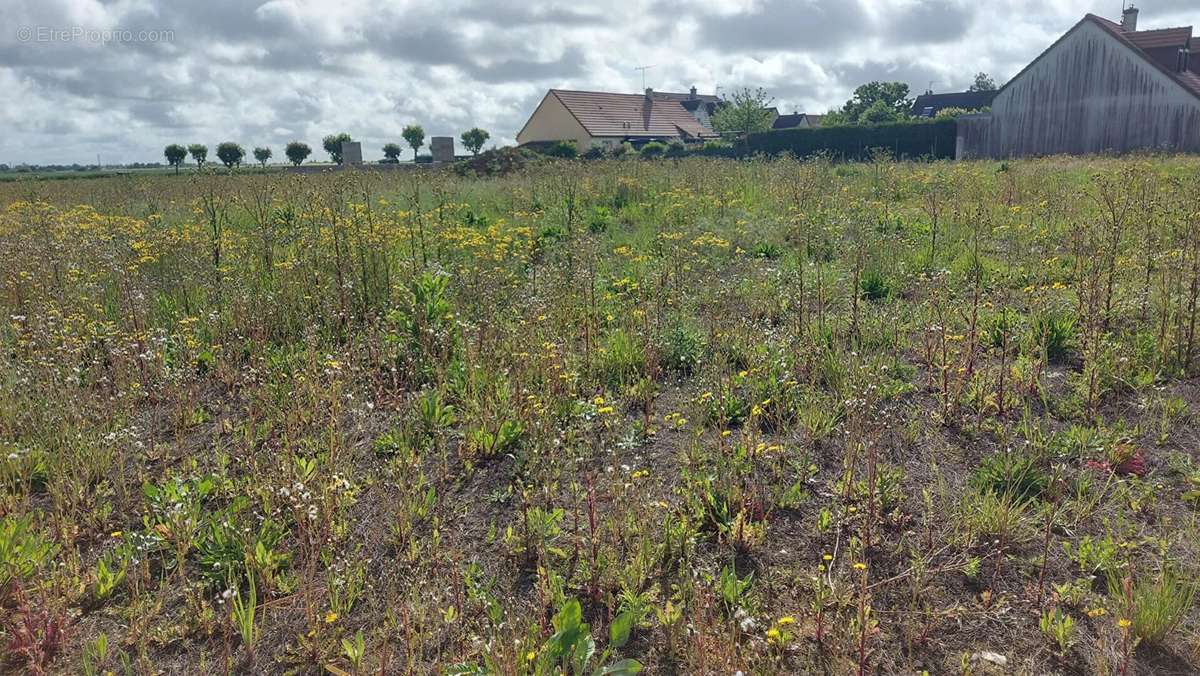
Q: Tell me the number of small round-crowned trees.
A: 9